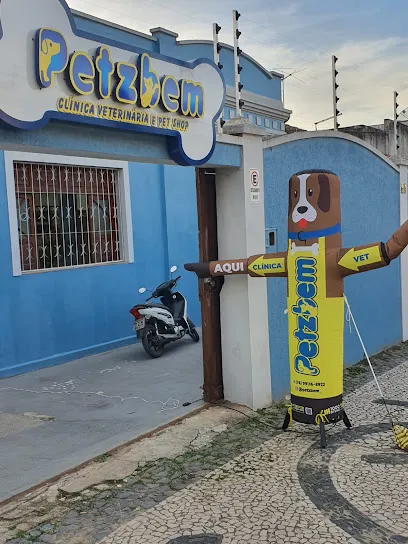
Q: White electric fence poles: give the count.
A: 4